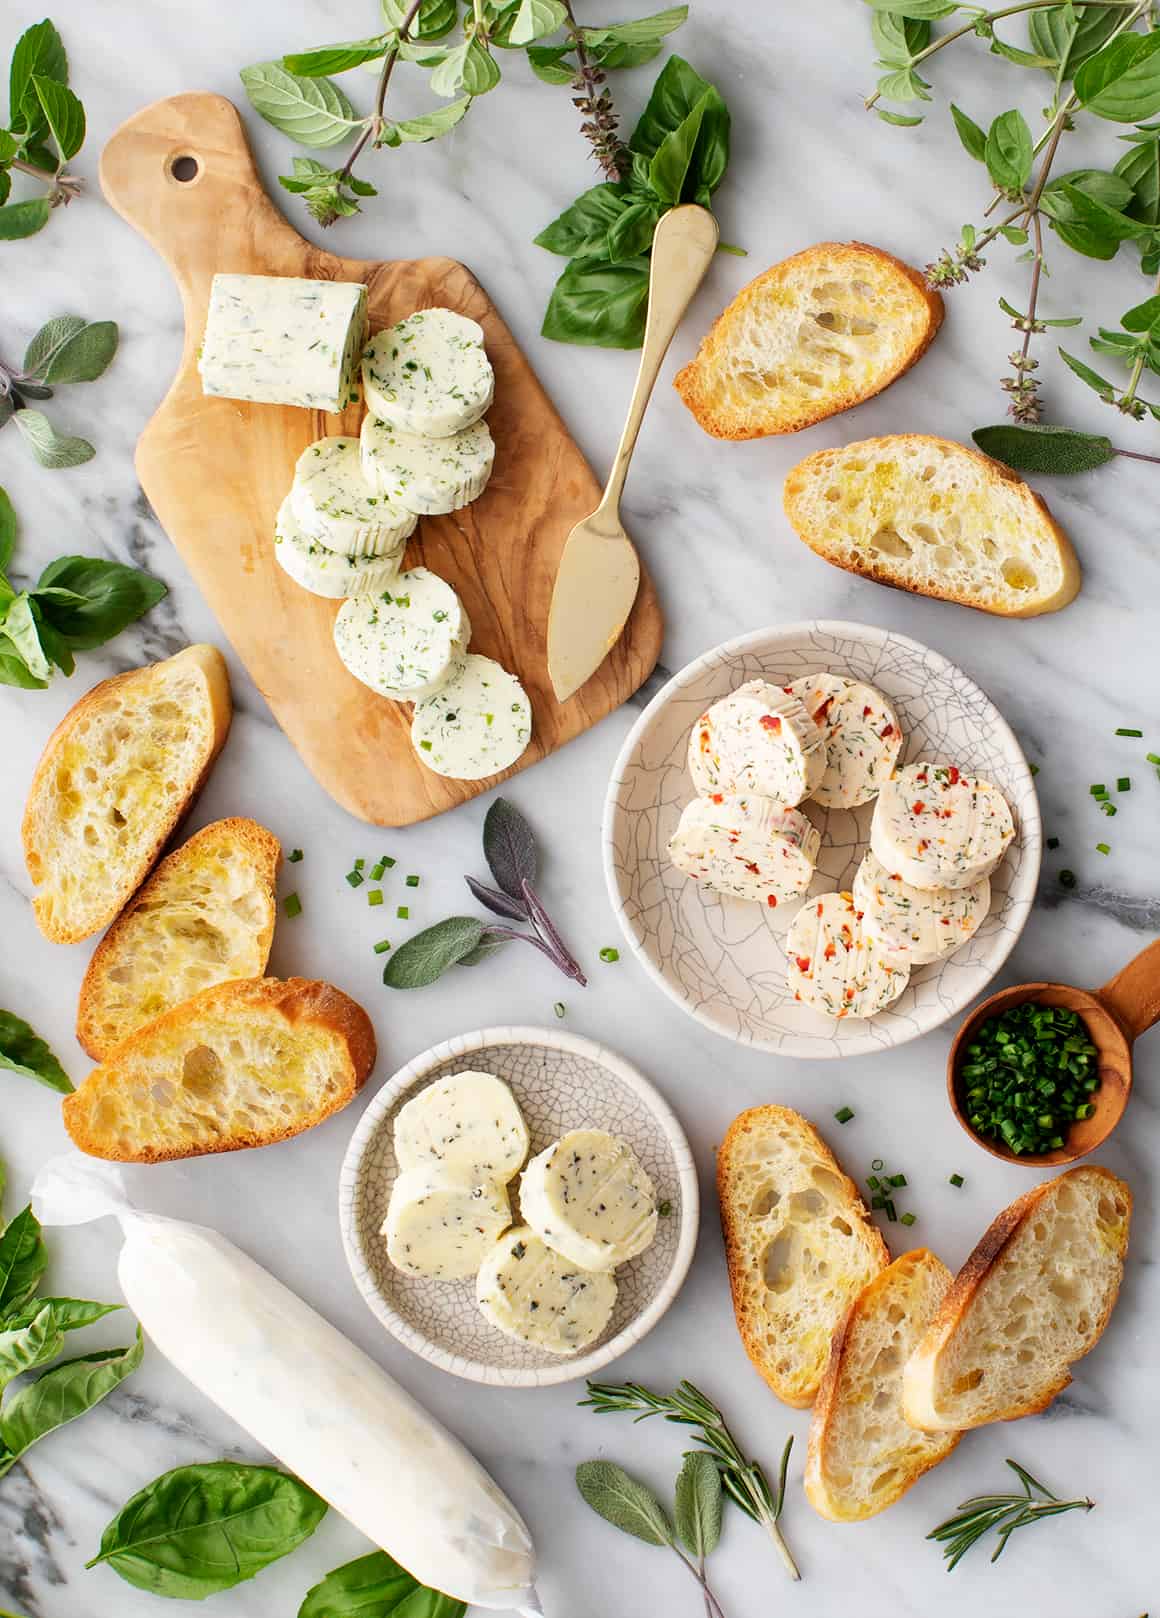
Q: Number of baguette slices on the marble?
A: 8